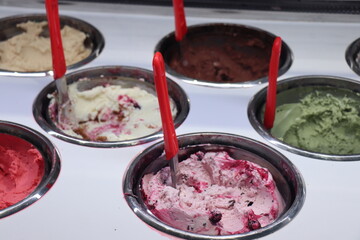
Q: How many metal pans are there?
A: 7